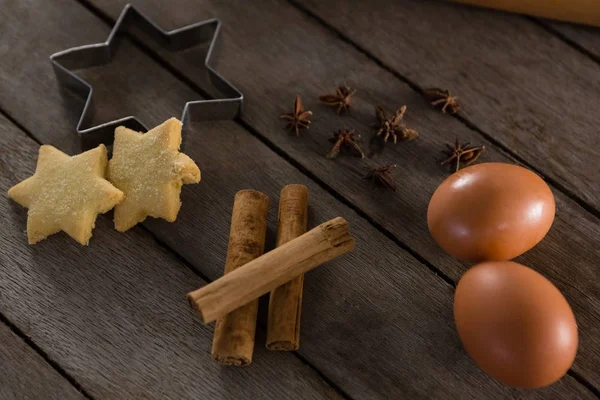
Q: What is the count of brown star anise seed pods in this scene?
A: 7